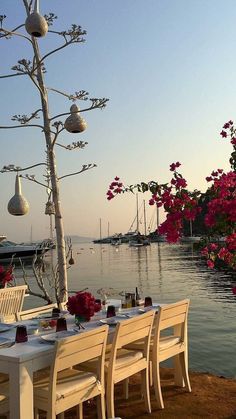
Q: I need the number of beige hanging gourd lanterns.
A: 3